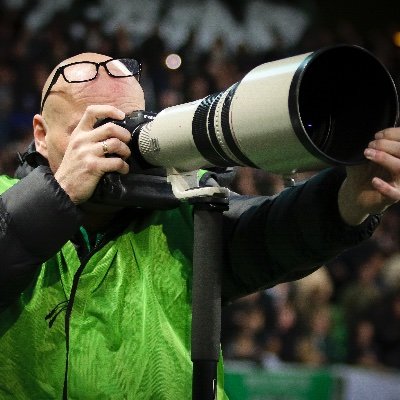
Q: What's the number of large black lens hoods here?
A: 1